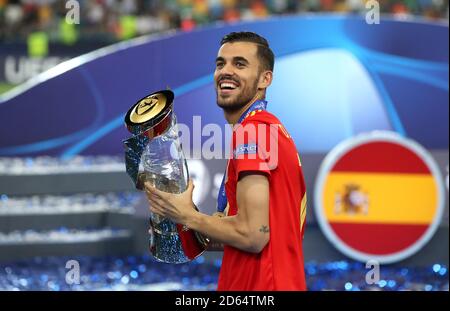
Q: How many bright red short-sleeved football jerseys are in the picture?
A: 1